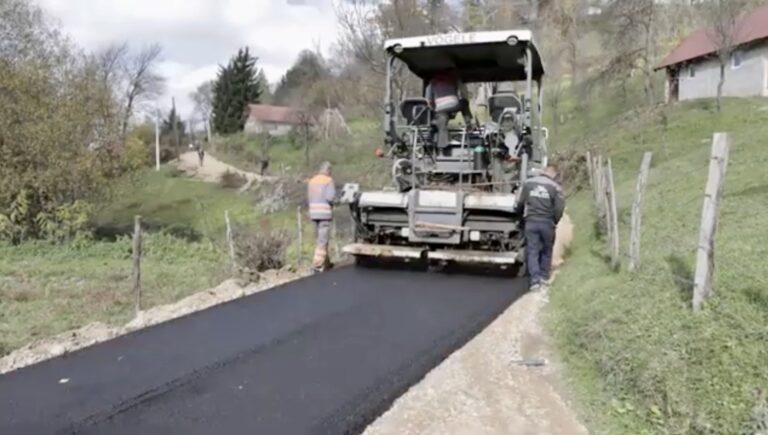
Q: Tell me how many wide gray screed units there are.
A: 1